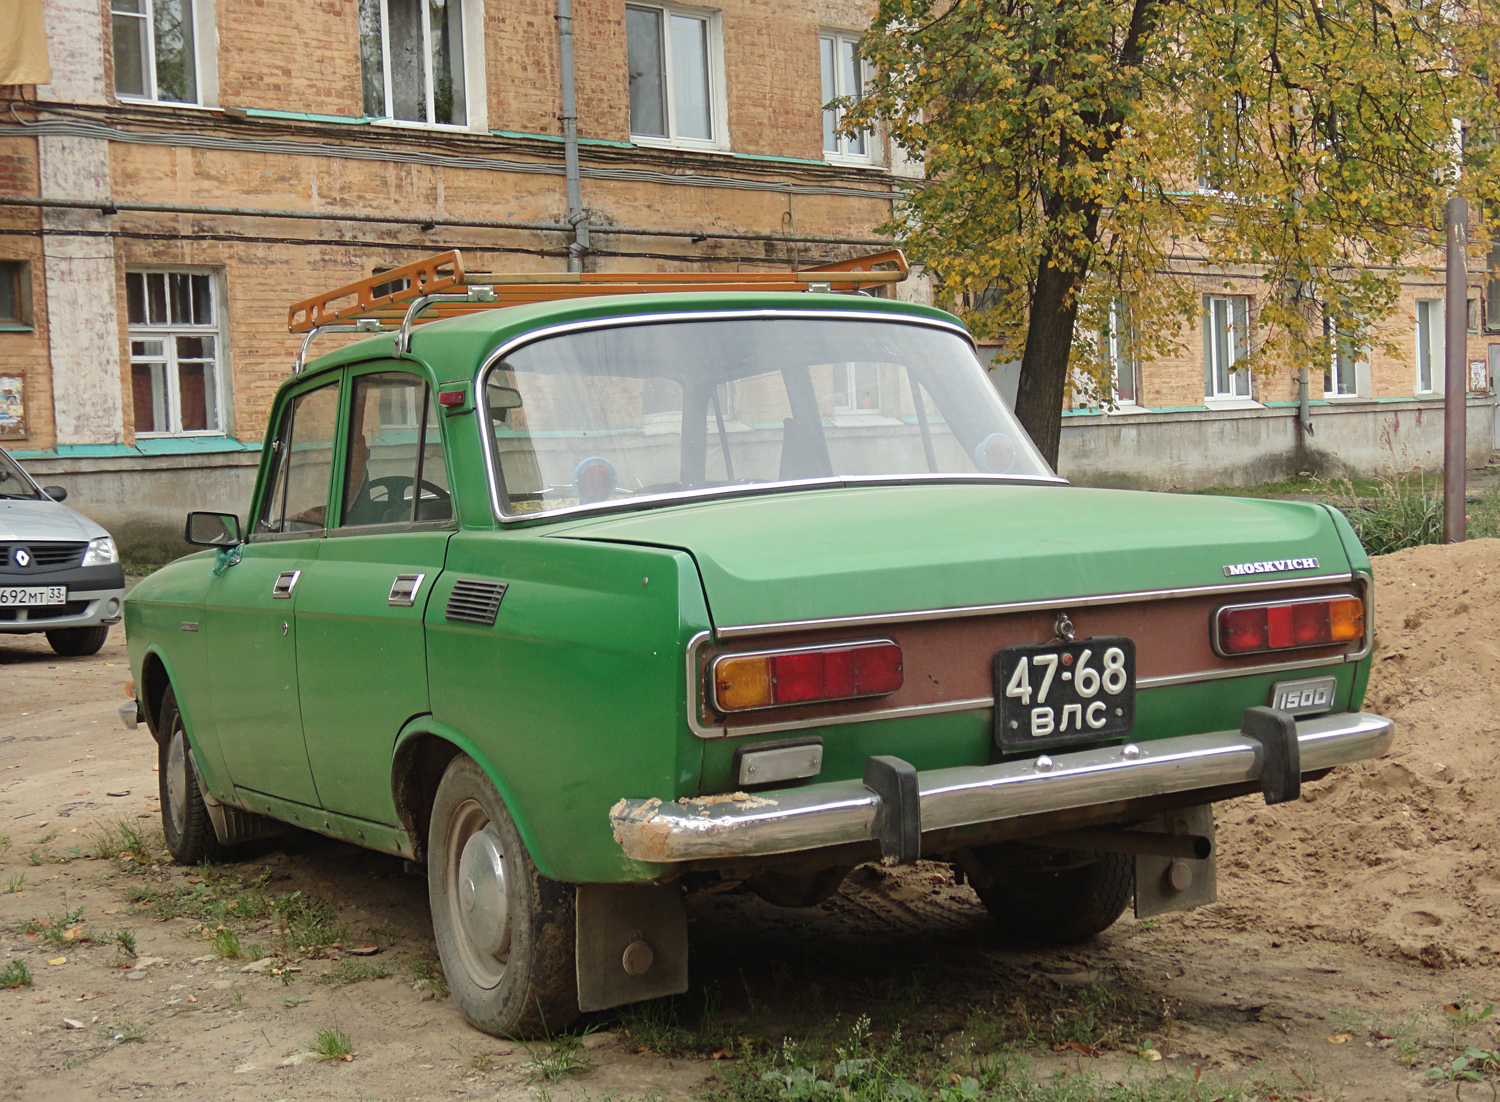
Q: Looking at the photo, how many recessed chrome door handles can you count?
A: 2